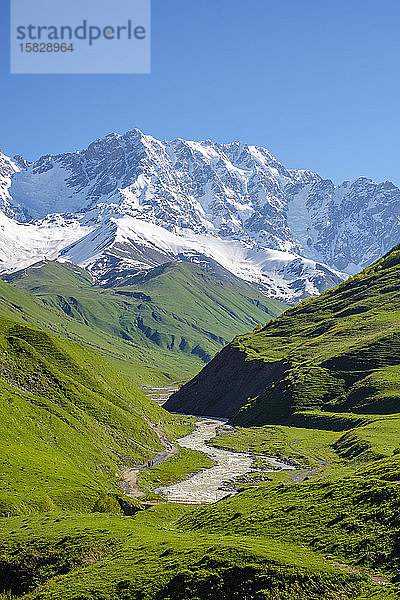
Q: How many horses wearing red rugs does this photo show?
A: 0